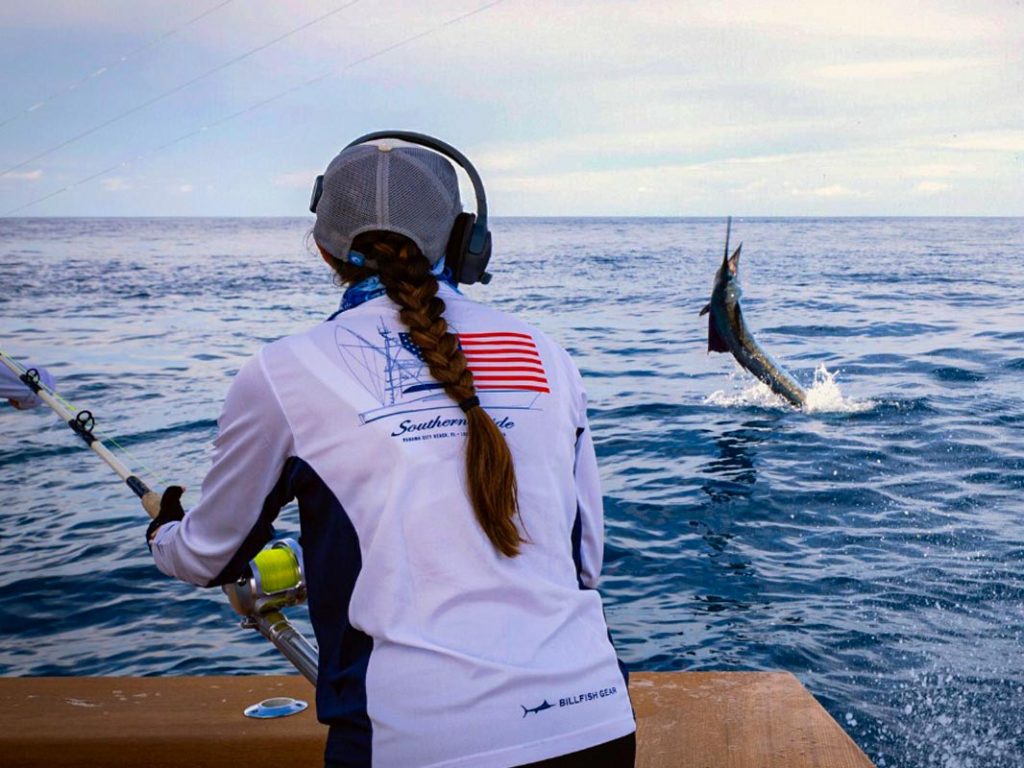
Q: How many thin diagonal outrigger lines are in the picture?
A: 3